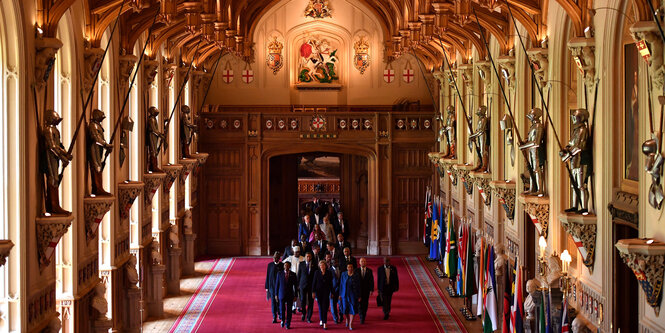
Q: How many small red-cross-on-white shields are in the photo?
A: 4